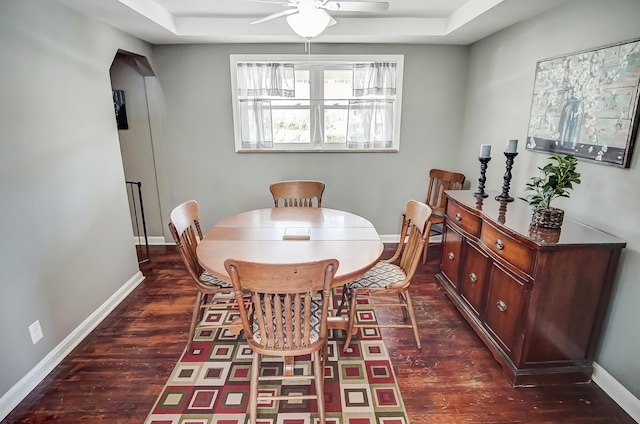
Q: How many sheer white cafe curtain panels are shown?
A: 4